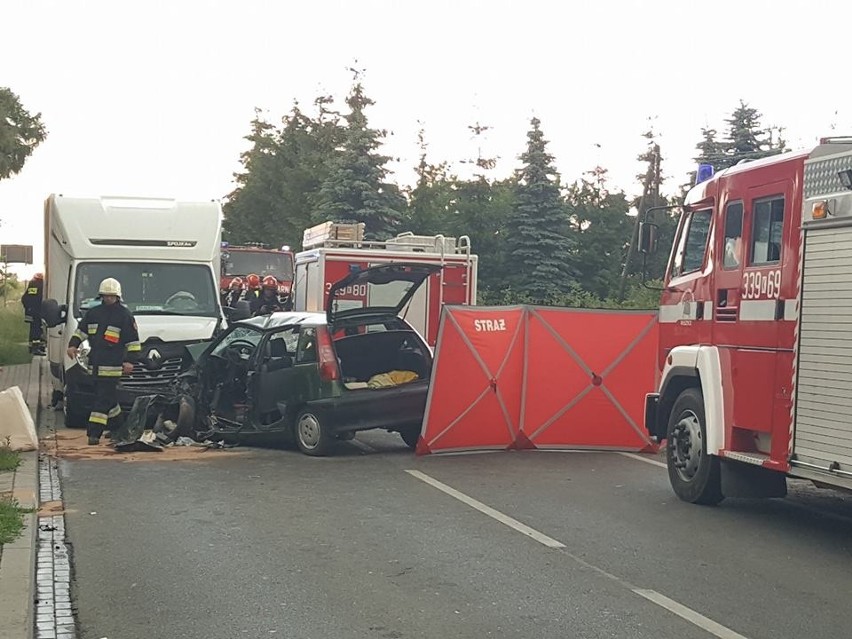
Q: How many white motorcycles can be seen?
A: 0